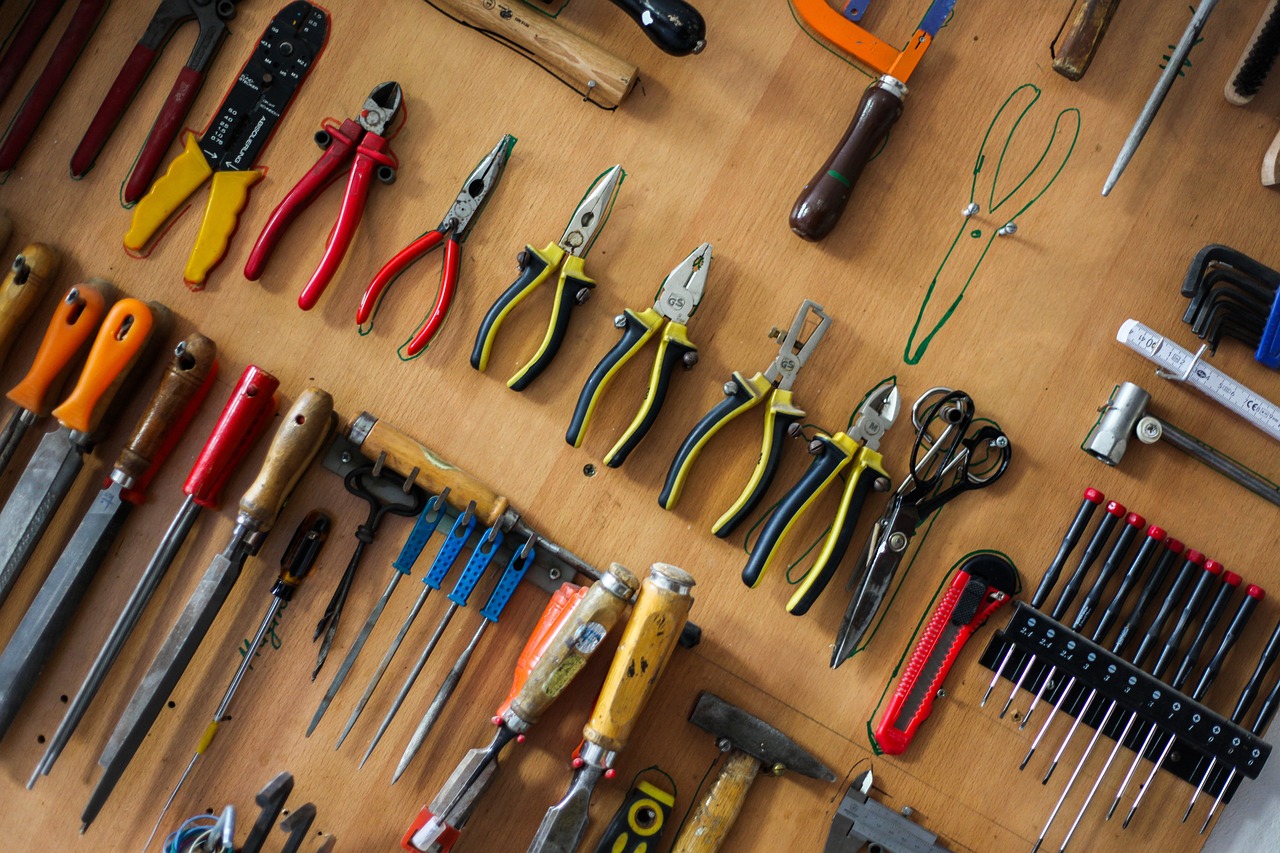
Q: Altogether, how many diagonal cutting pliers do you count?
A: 2